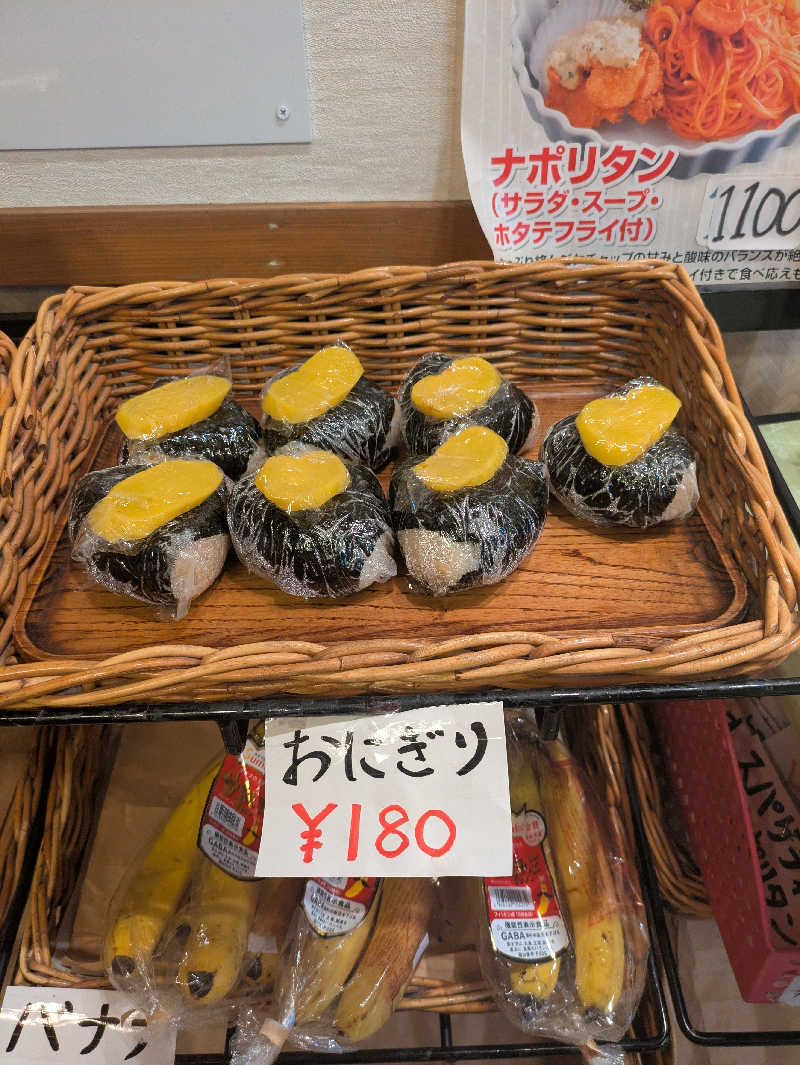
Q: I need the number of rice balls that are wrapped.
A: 7